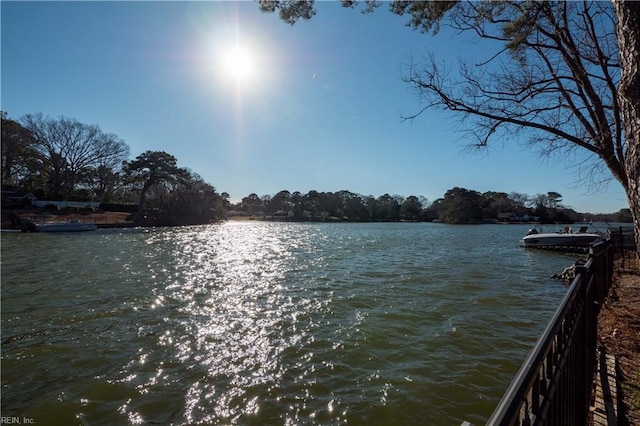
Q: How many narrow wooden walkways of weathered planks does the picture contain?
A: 1